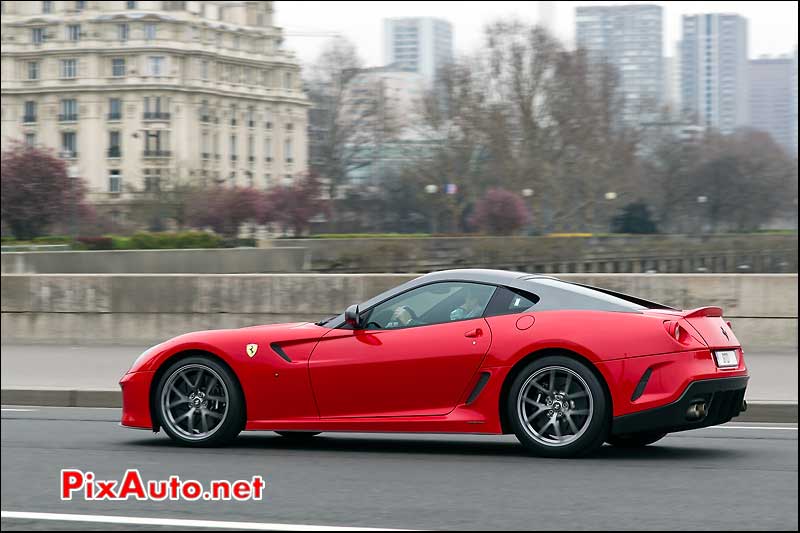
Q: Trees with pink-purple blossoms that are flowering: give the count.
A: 4